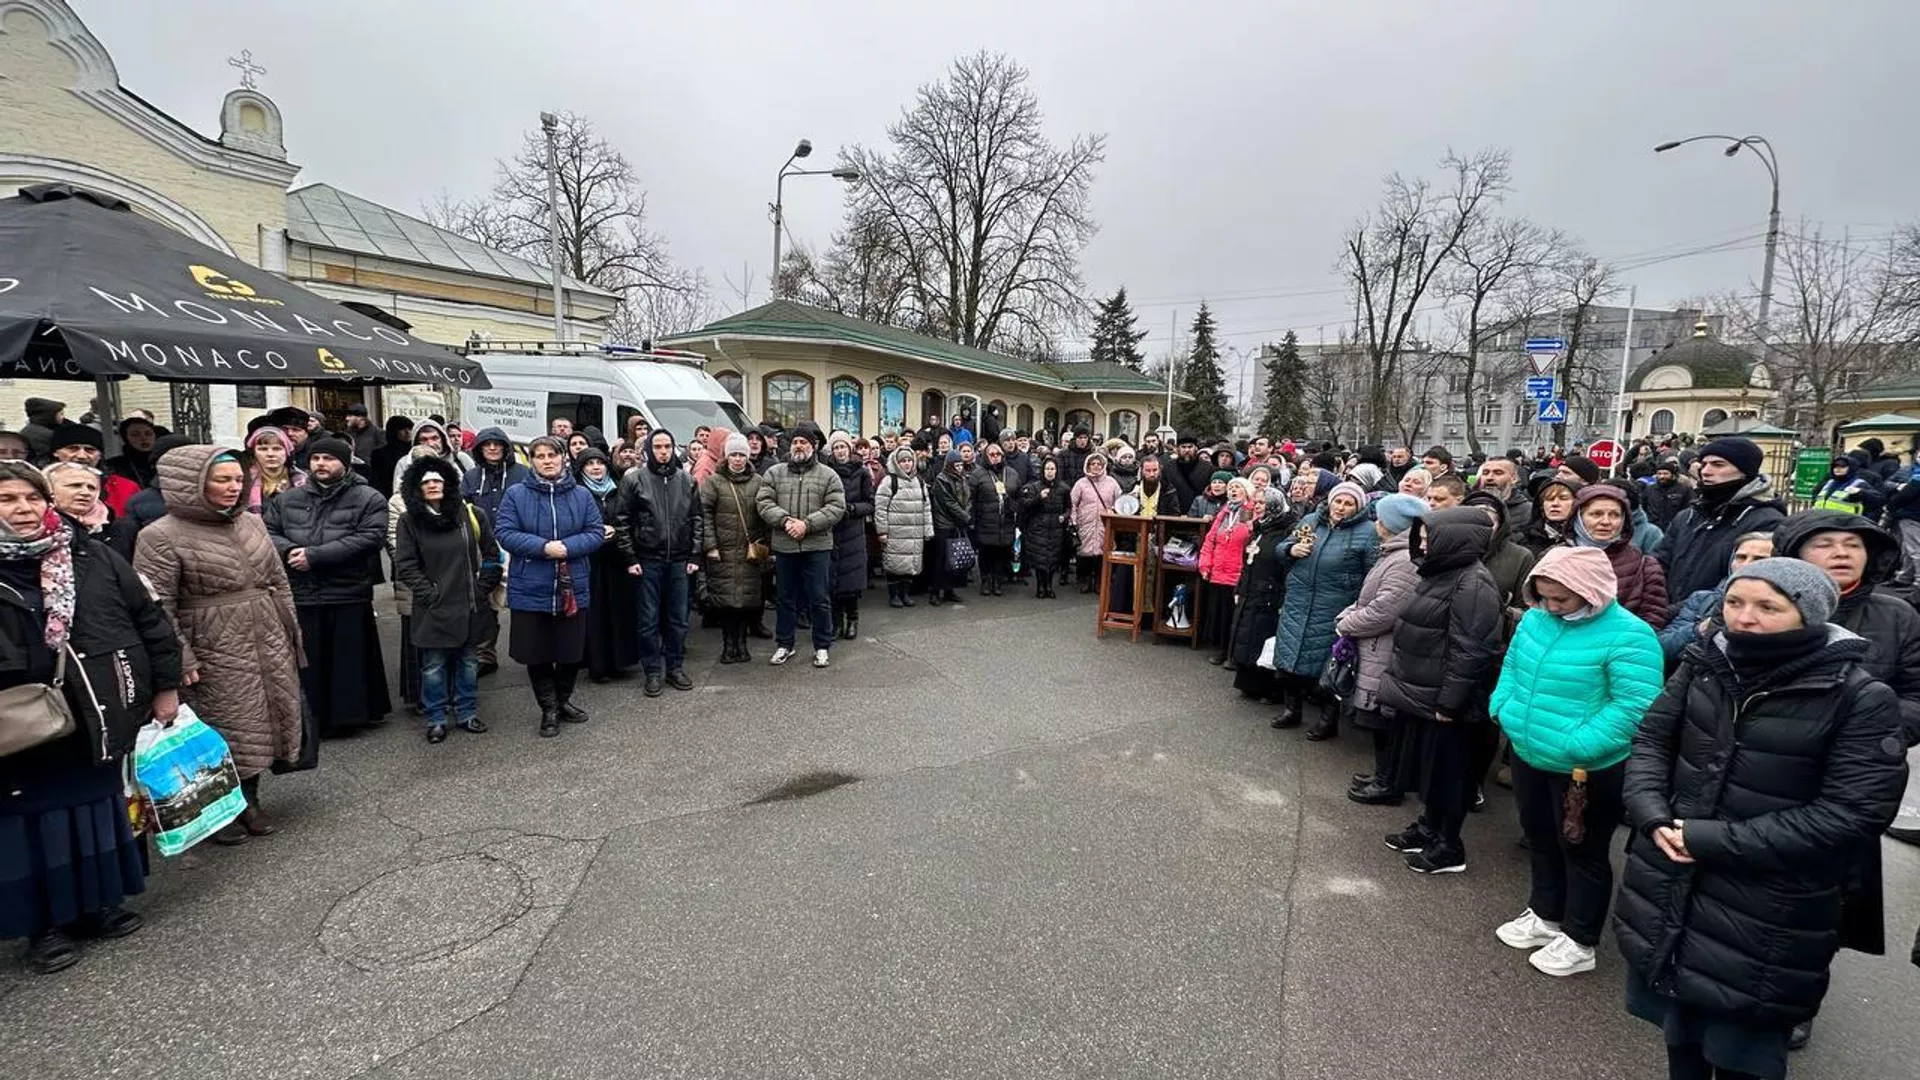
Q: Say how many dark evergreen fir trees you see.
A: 3